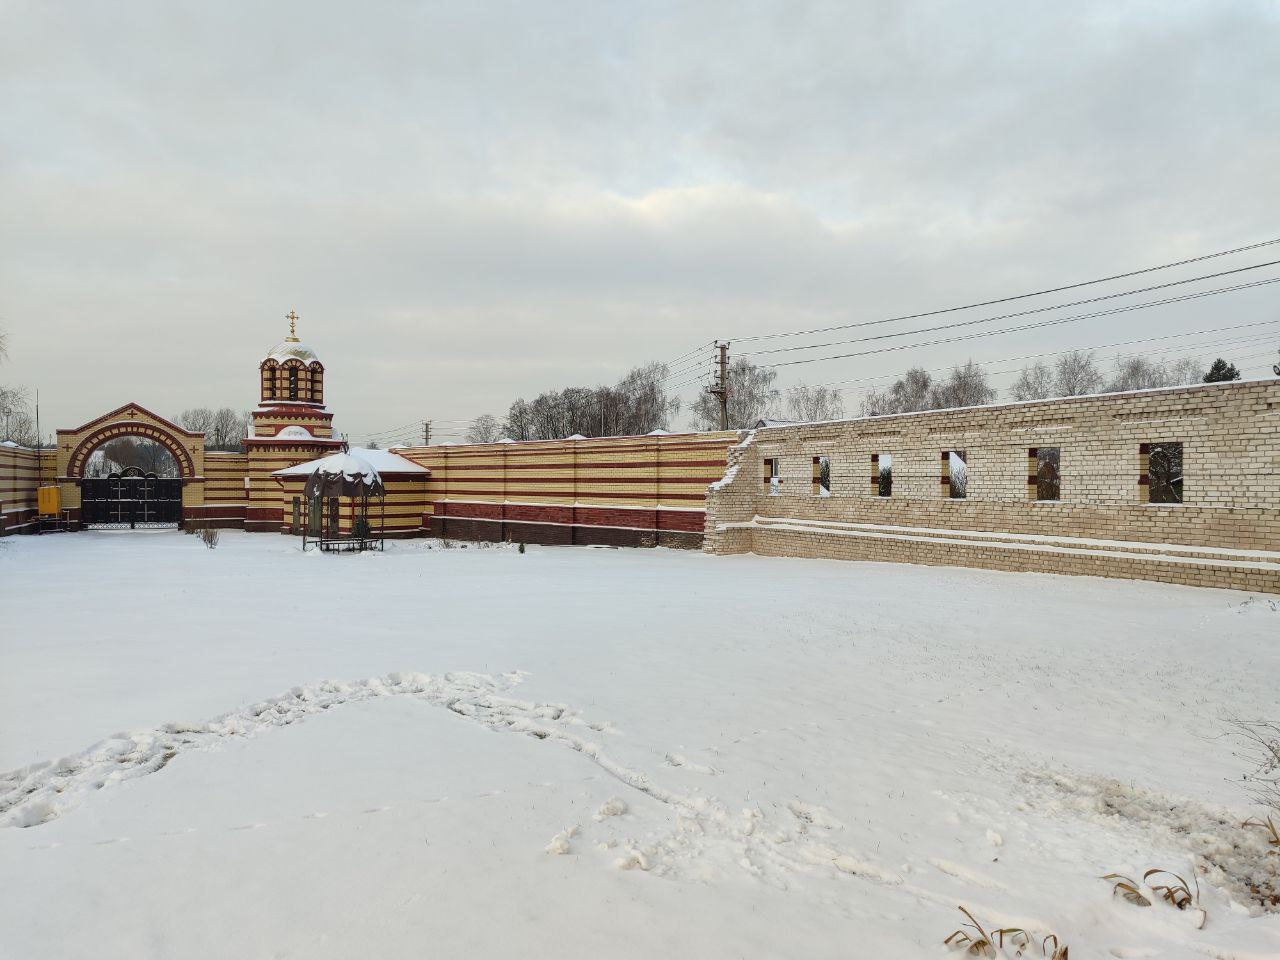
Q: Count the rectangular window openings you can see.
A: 6